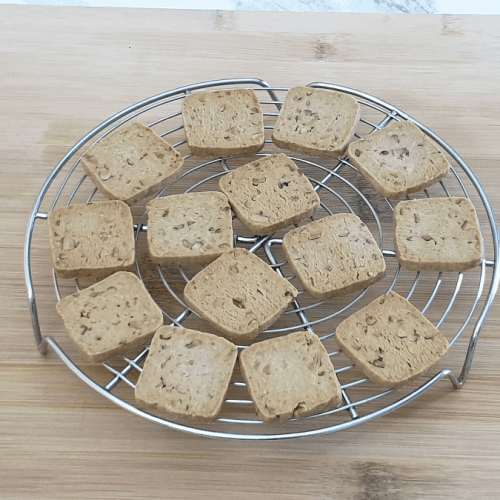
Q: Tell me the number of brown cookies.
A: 14